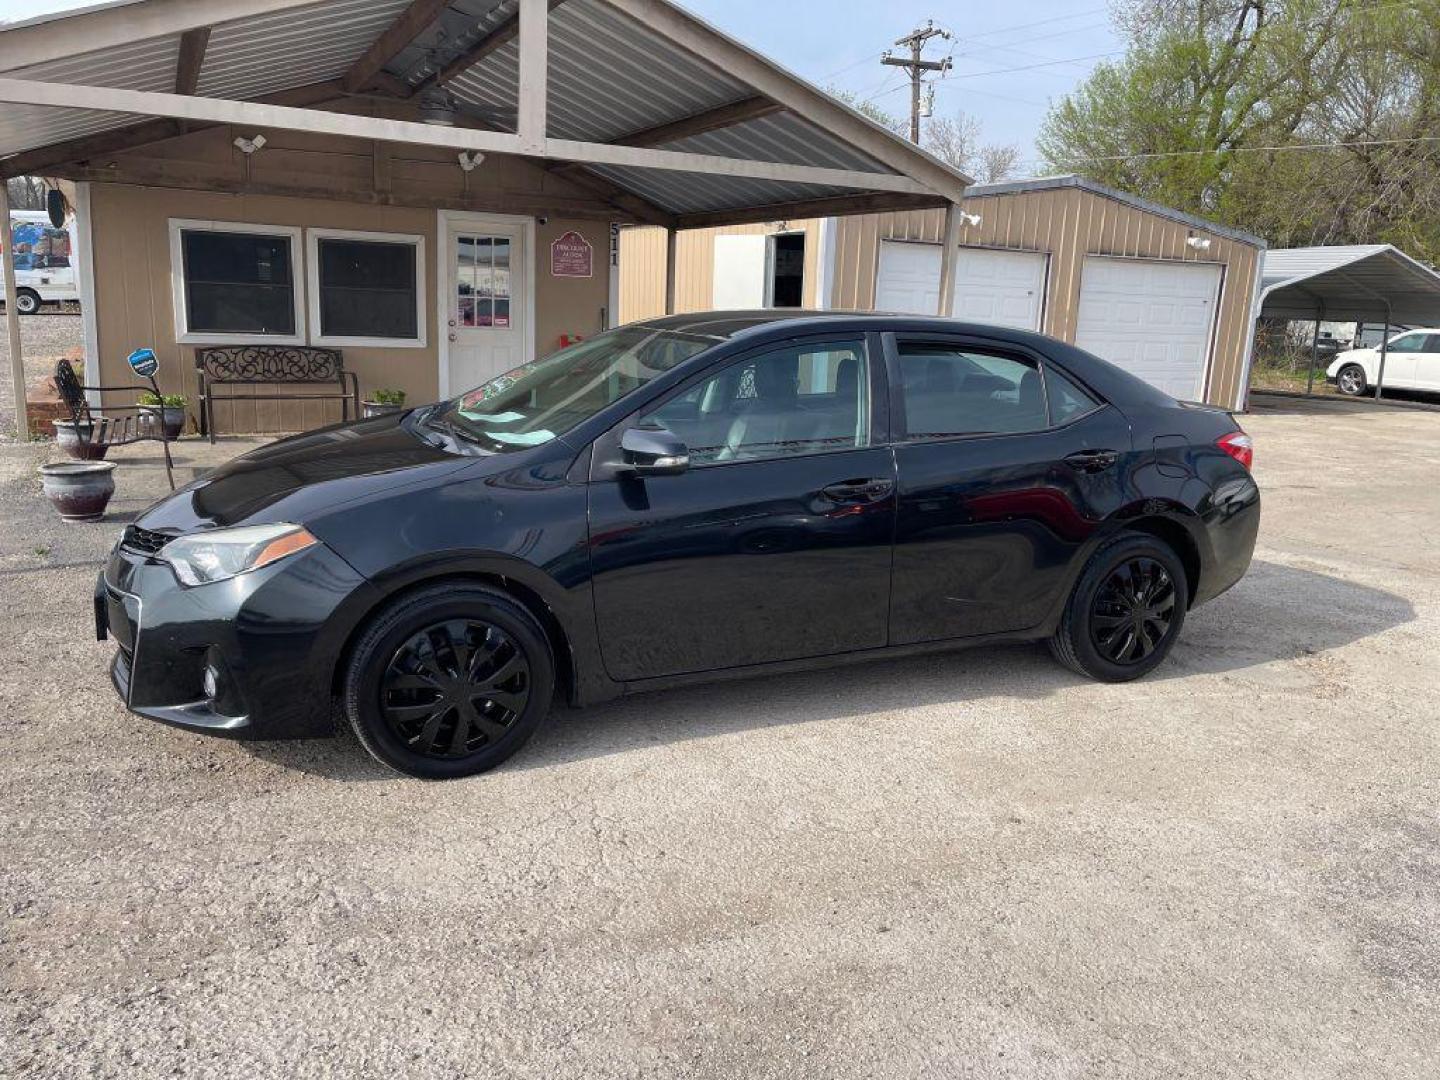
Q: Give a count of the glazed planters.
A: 4